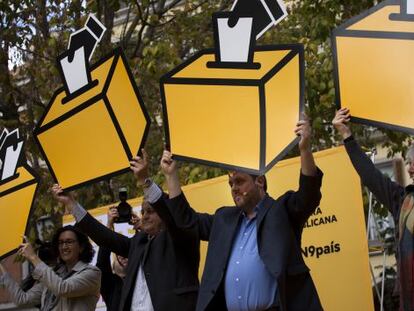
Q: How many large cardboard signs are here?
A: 4